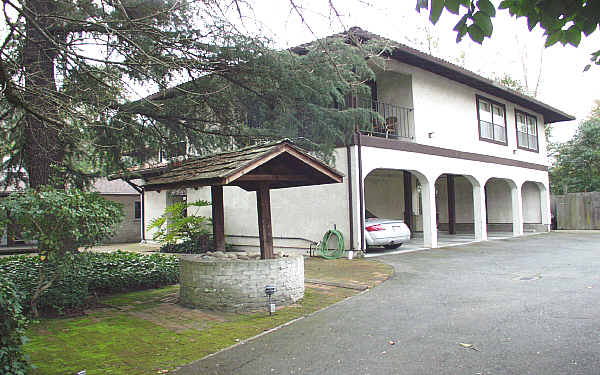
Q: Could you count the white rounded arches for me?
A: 4